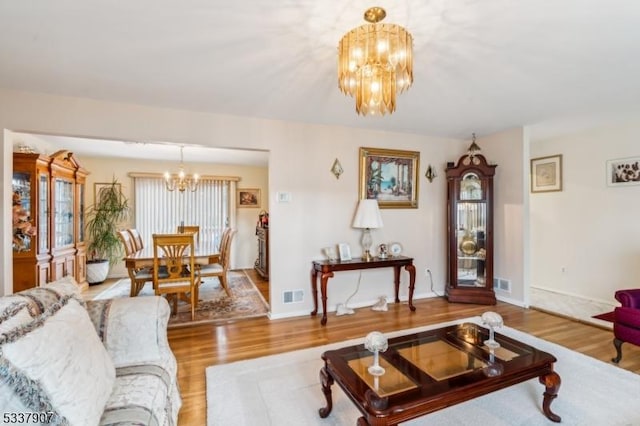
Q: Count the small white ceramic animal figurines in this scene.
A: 2